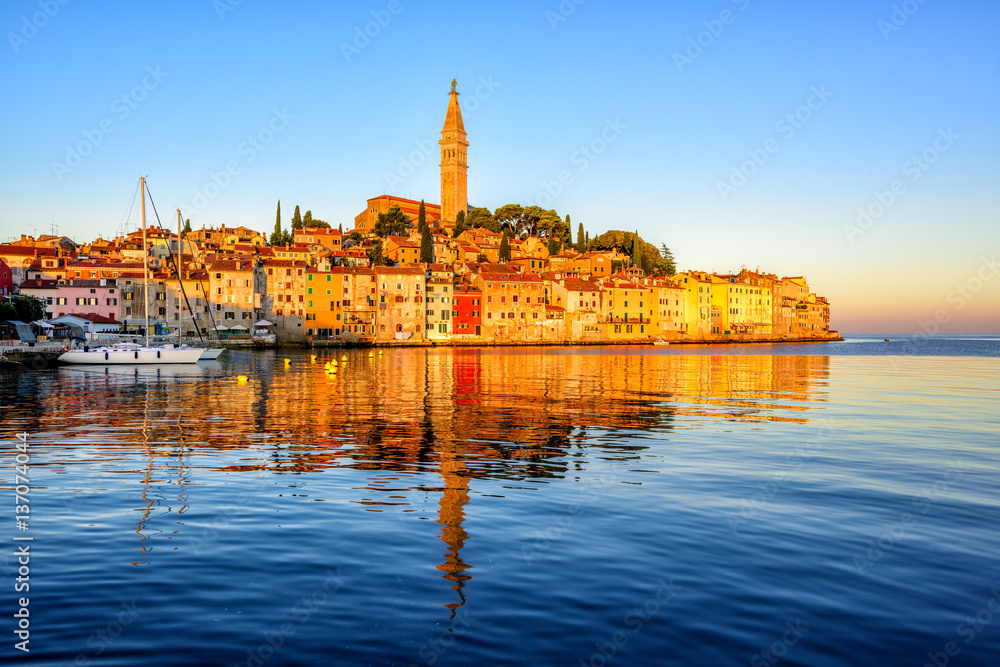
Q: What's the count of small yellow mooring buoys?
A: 9